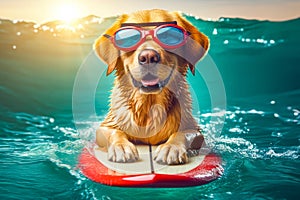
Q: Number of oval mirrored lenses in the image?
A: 2